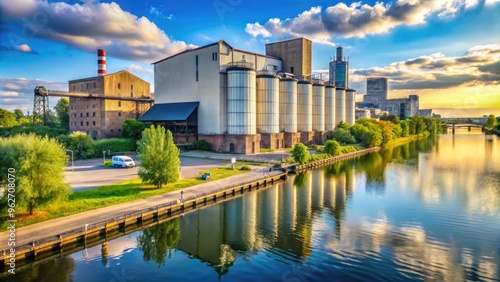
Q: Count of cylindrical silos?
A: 8